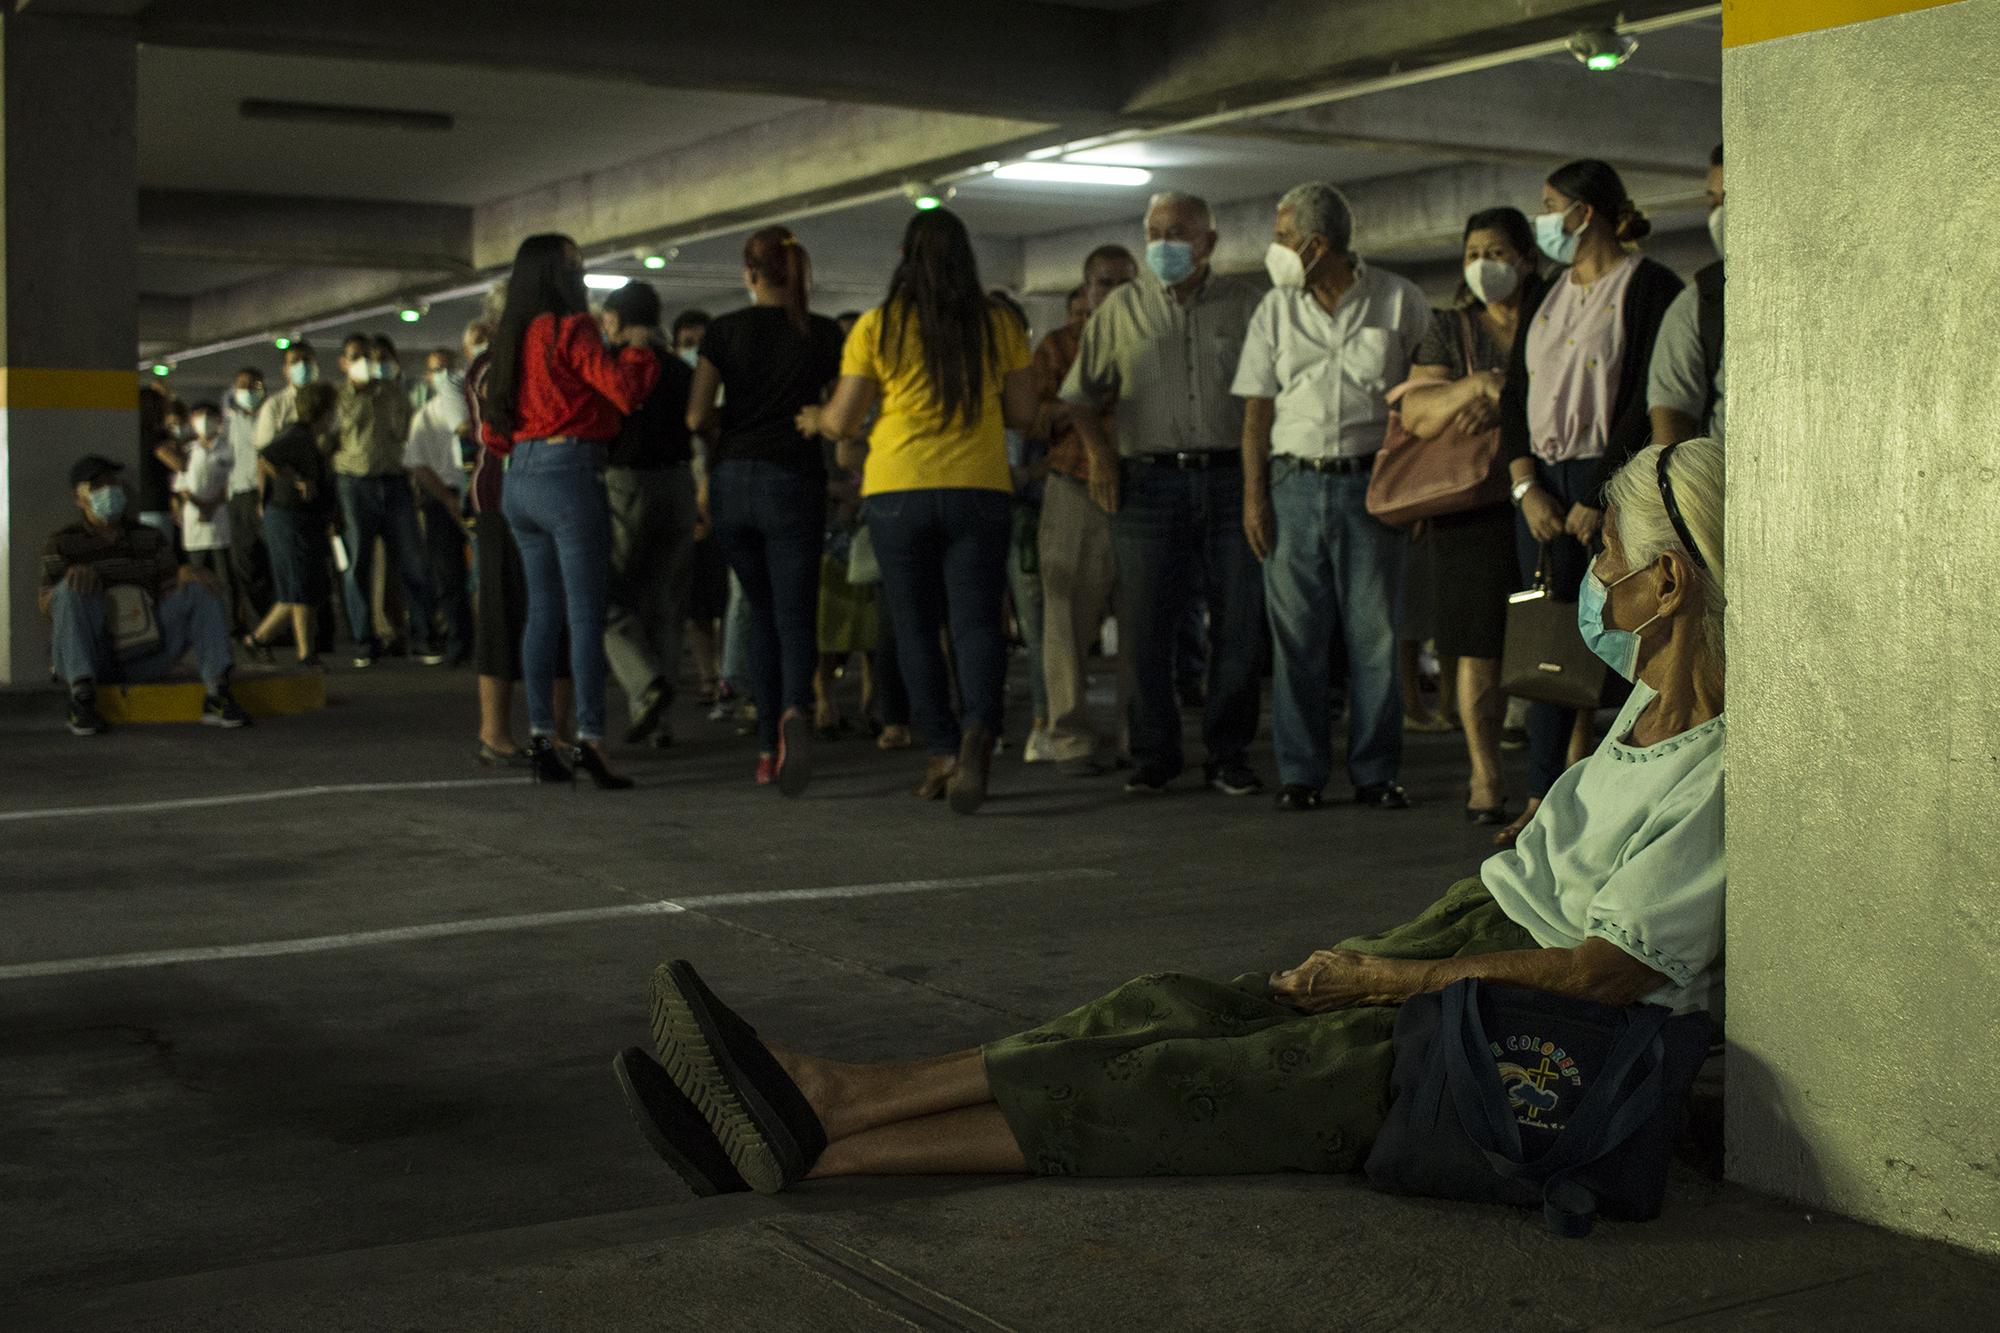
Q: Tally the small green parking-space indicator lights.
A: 6